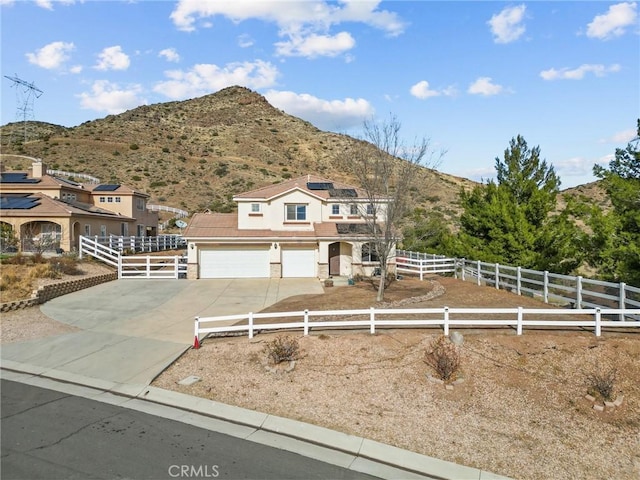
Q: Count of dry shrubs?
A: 3